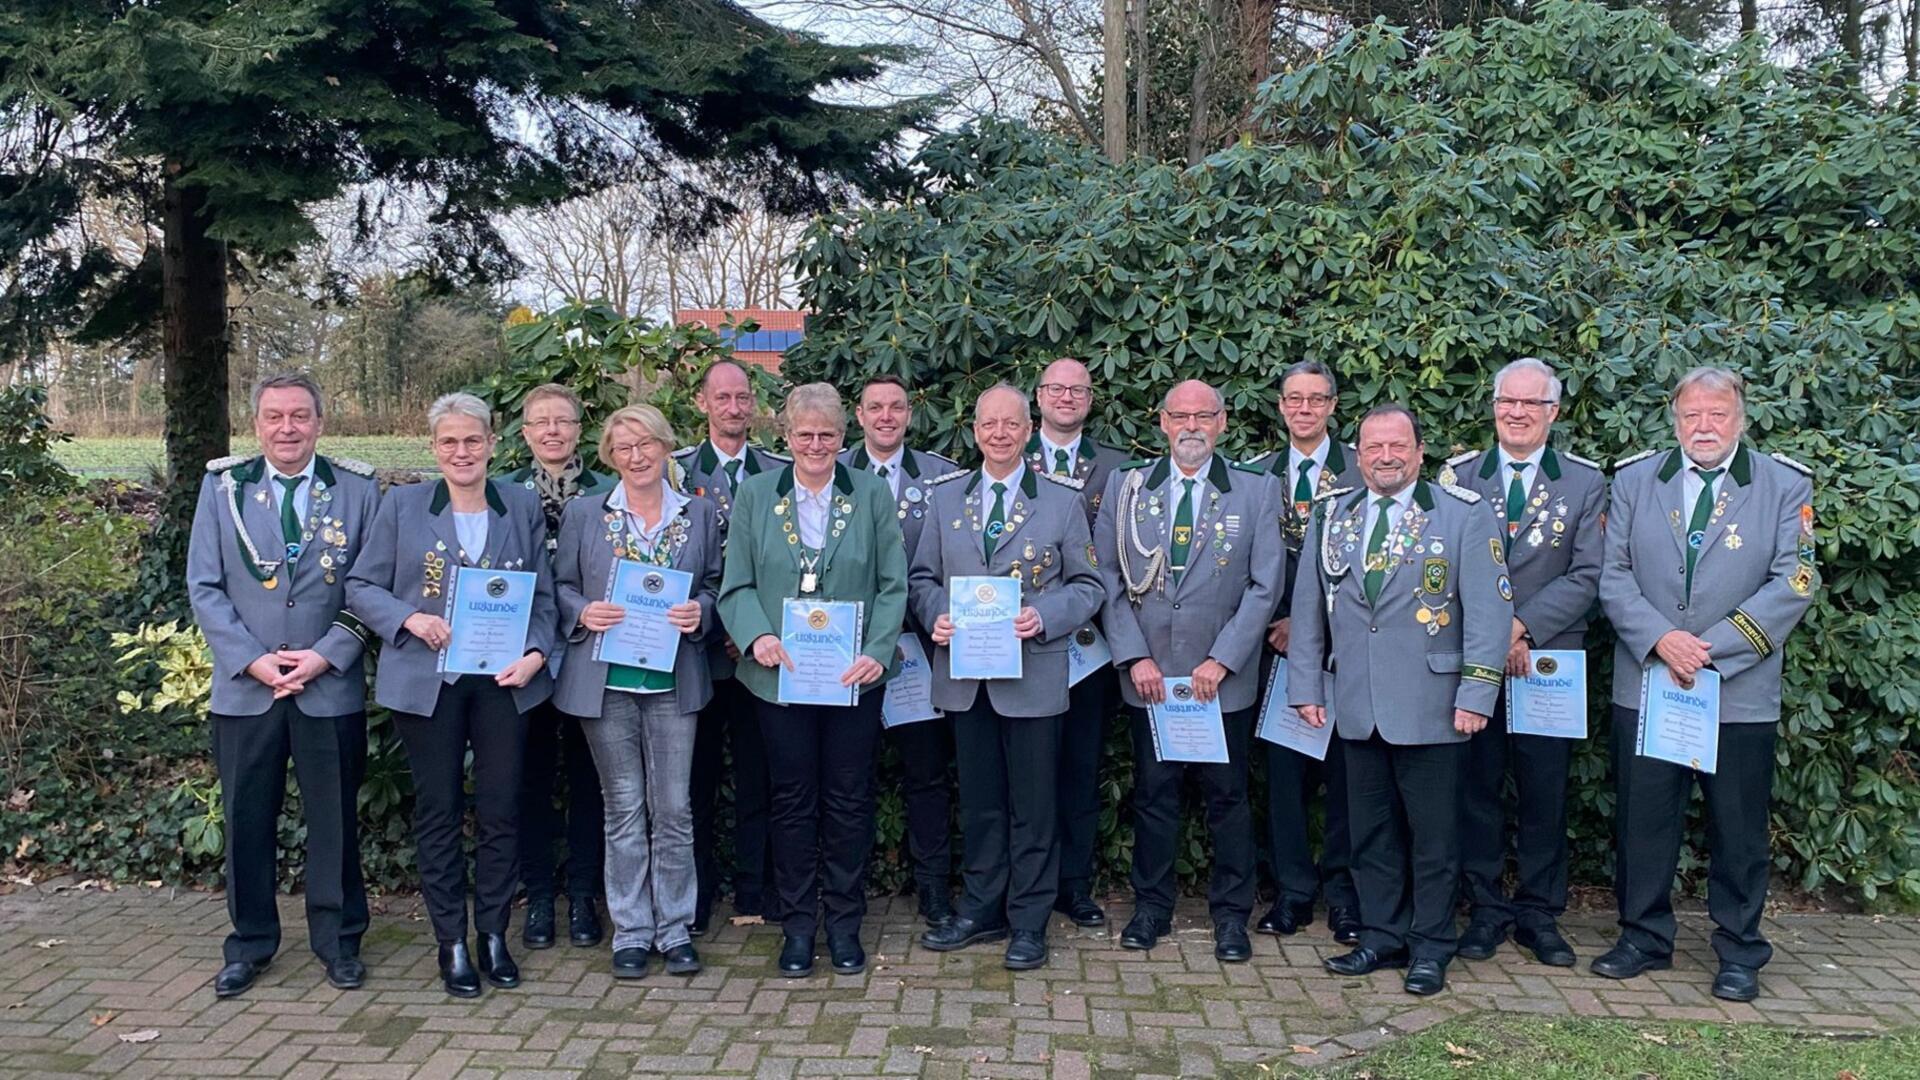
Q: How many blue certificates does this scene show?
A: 10